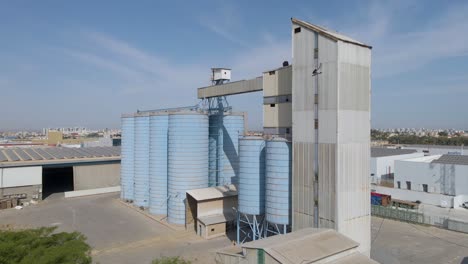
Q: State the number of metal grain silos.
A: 7